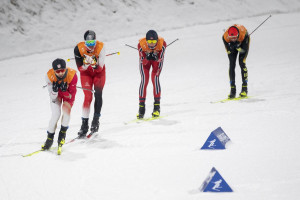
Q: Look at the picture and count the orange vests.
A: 4